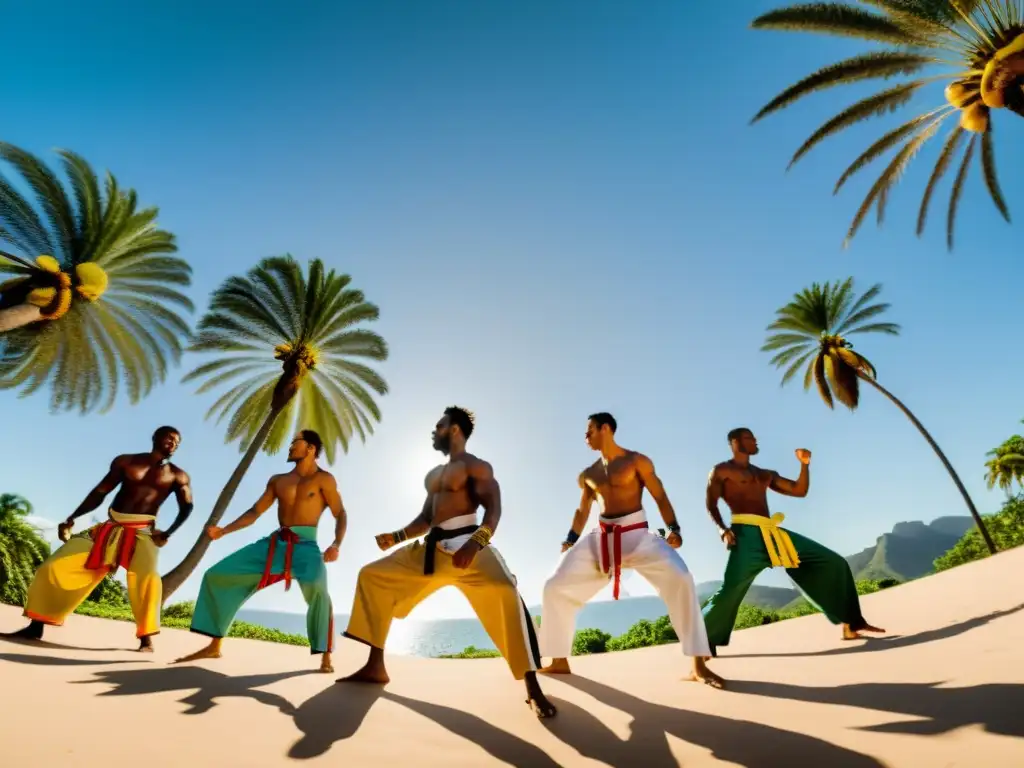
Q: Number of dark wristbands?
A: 3